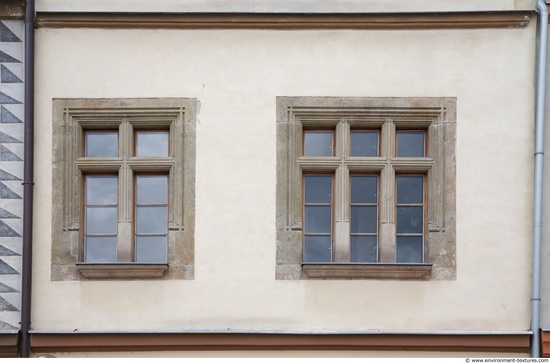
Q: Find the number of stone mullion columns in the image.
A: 3